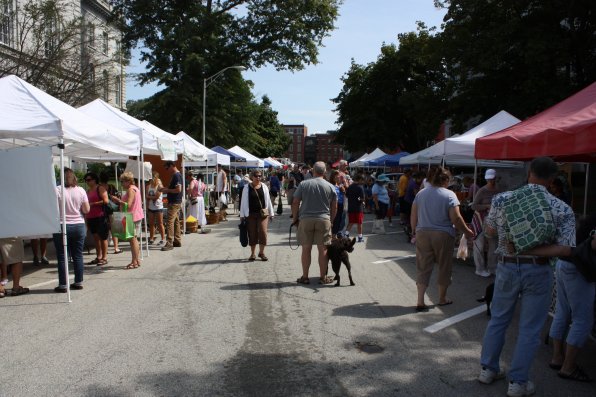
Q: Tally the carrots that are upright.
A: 0